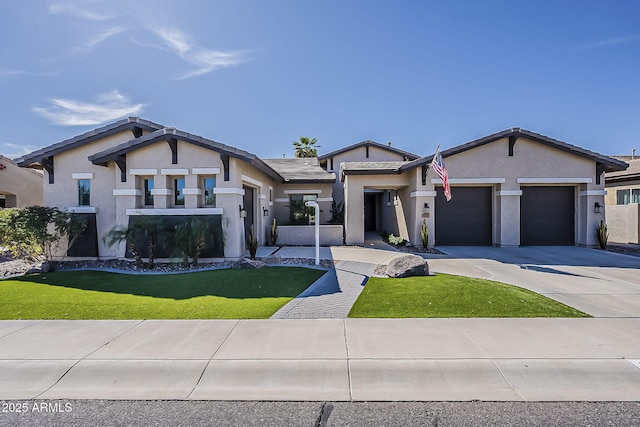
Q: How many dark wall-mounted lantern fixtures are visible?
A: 4